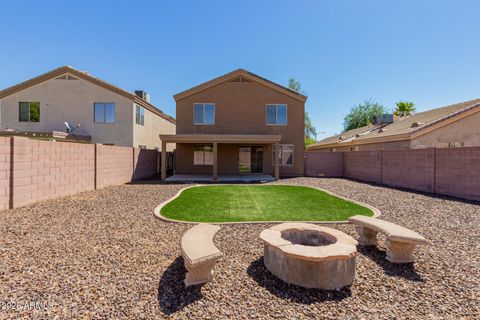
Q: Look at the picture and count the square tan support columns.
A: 3